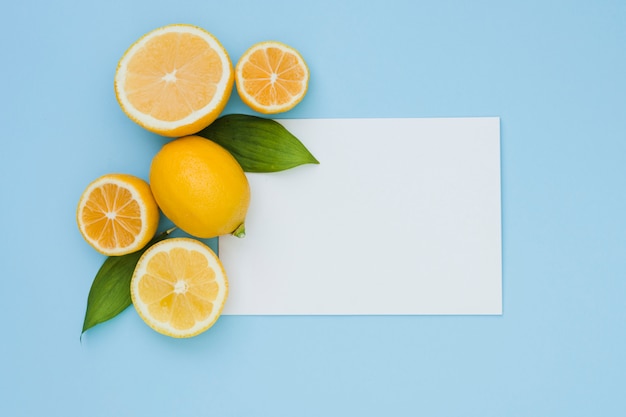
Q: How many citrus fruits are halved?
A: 4